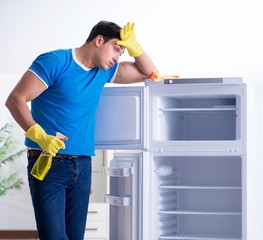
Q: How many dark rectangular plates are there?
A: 1